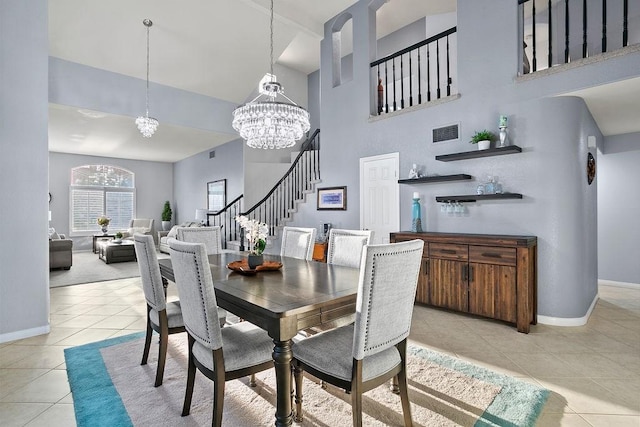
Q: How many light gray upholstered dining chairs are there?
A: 6